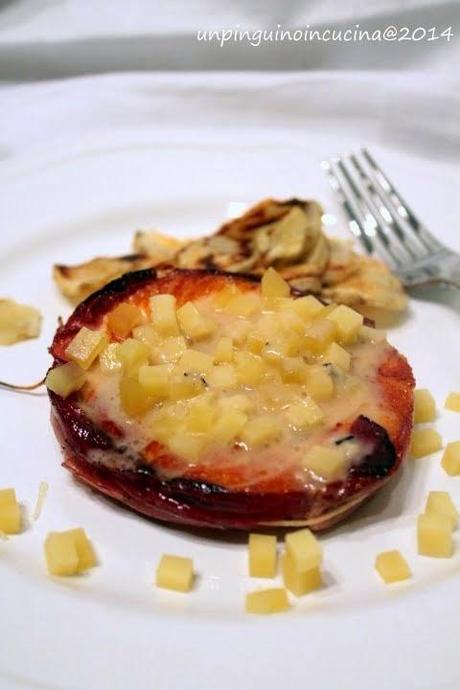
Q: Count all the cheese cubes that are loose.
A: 15